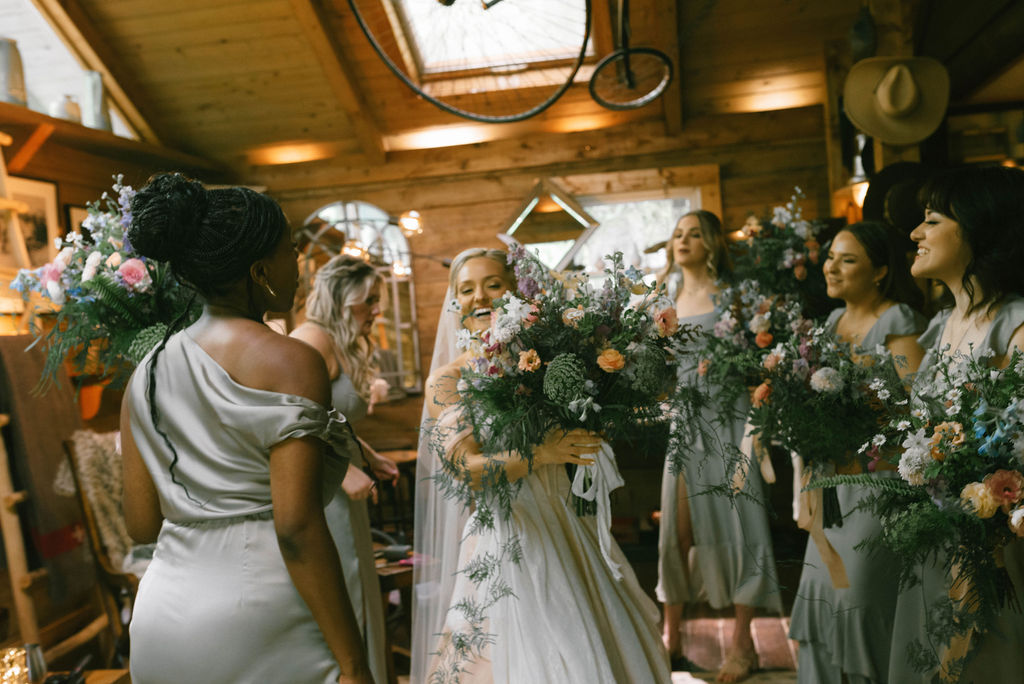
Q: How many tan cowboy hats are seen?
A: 1